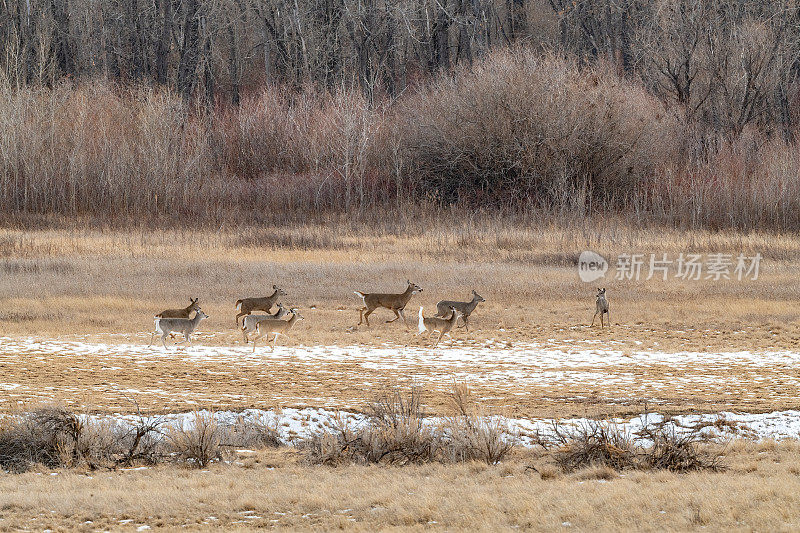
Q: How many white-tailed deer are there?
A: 9